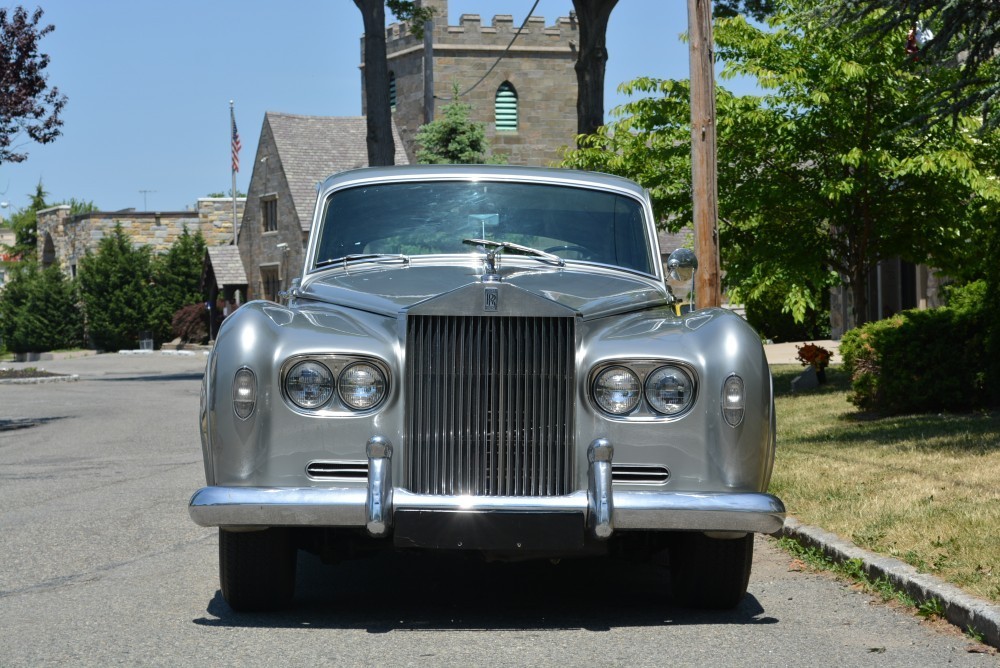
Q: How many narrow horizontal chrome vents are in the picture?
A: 2